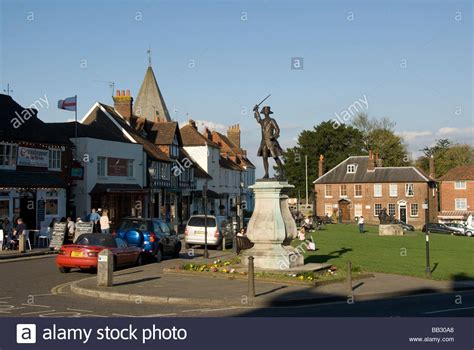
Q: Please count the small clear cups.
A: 0